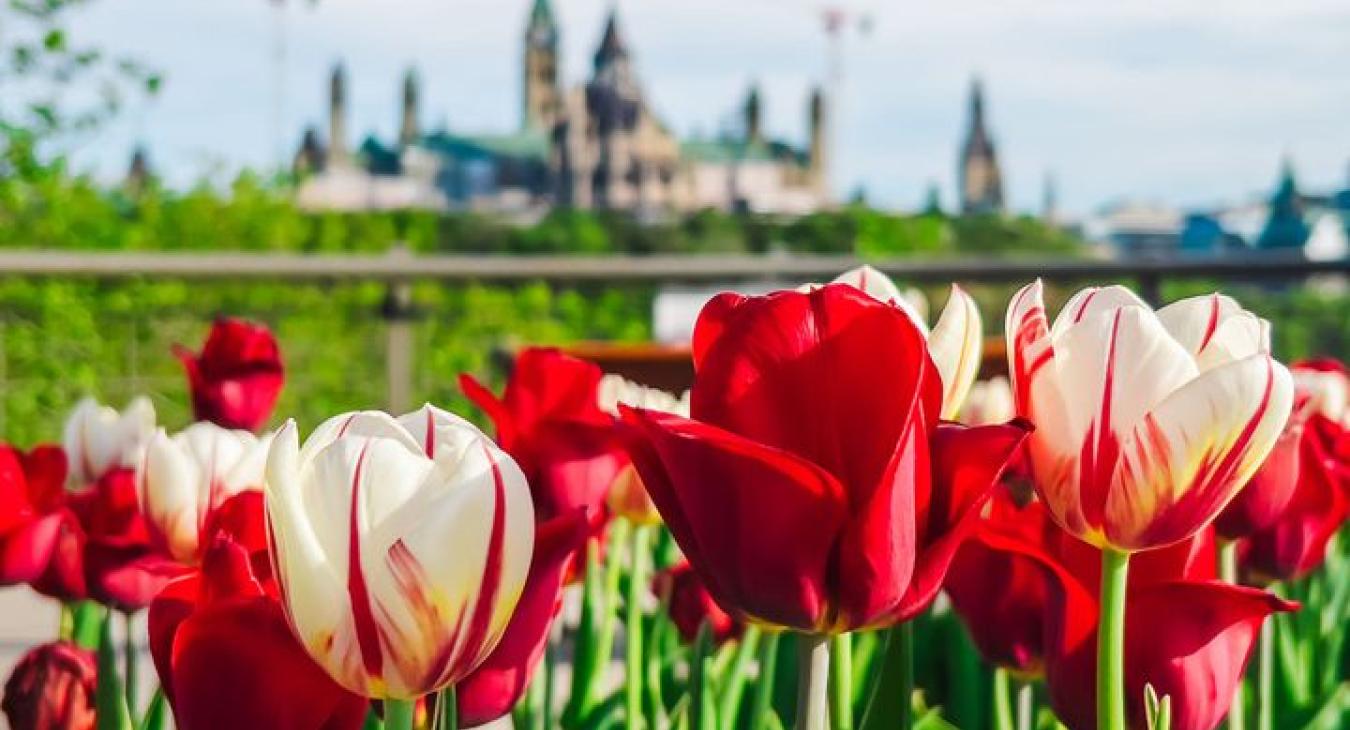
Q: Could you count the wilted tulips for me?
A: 1